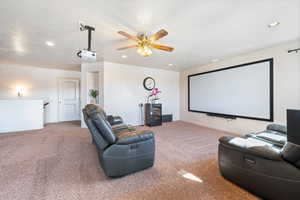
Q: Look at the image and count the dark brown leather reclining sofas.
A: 2